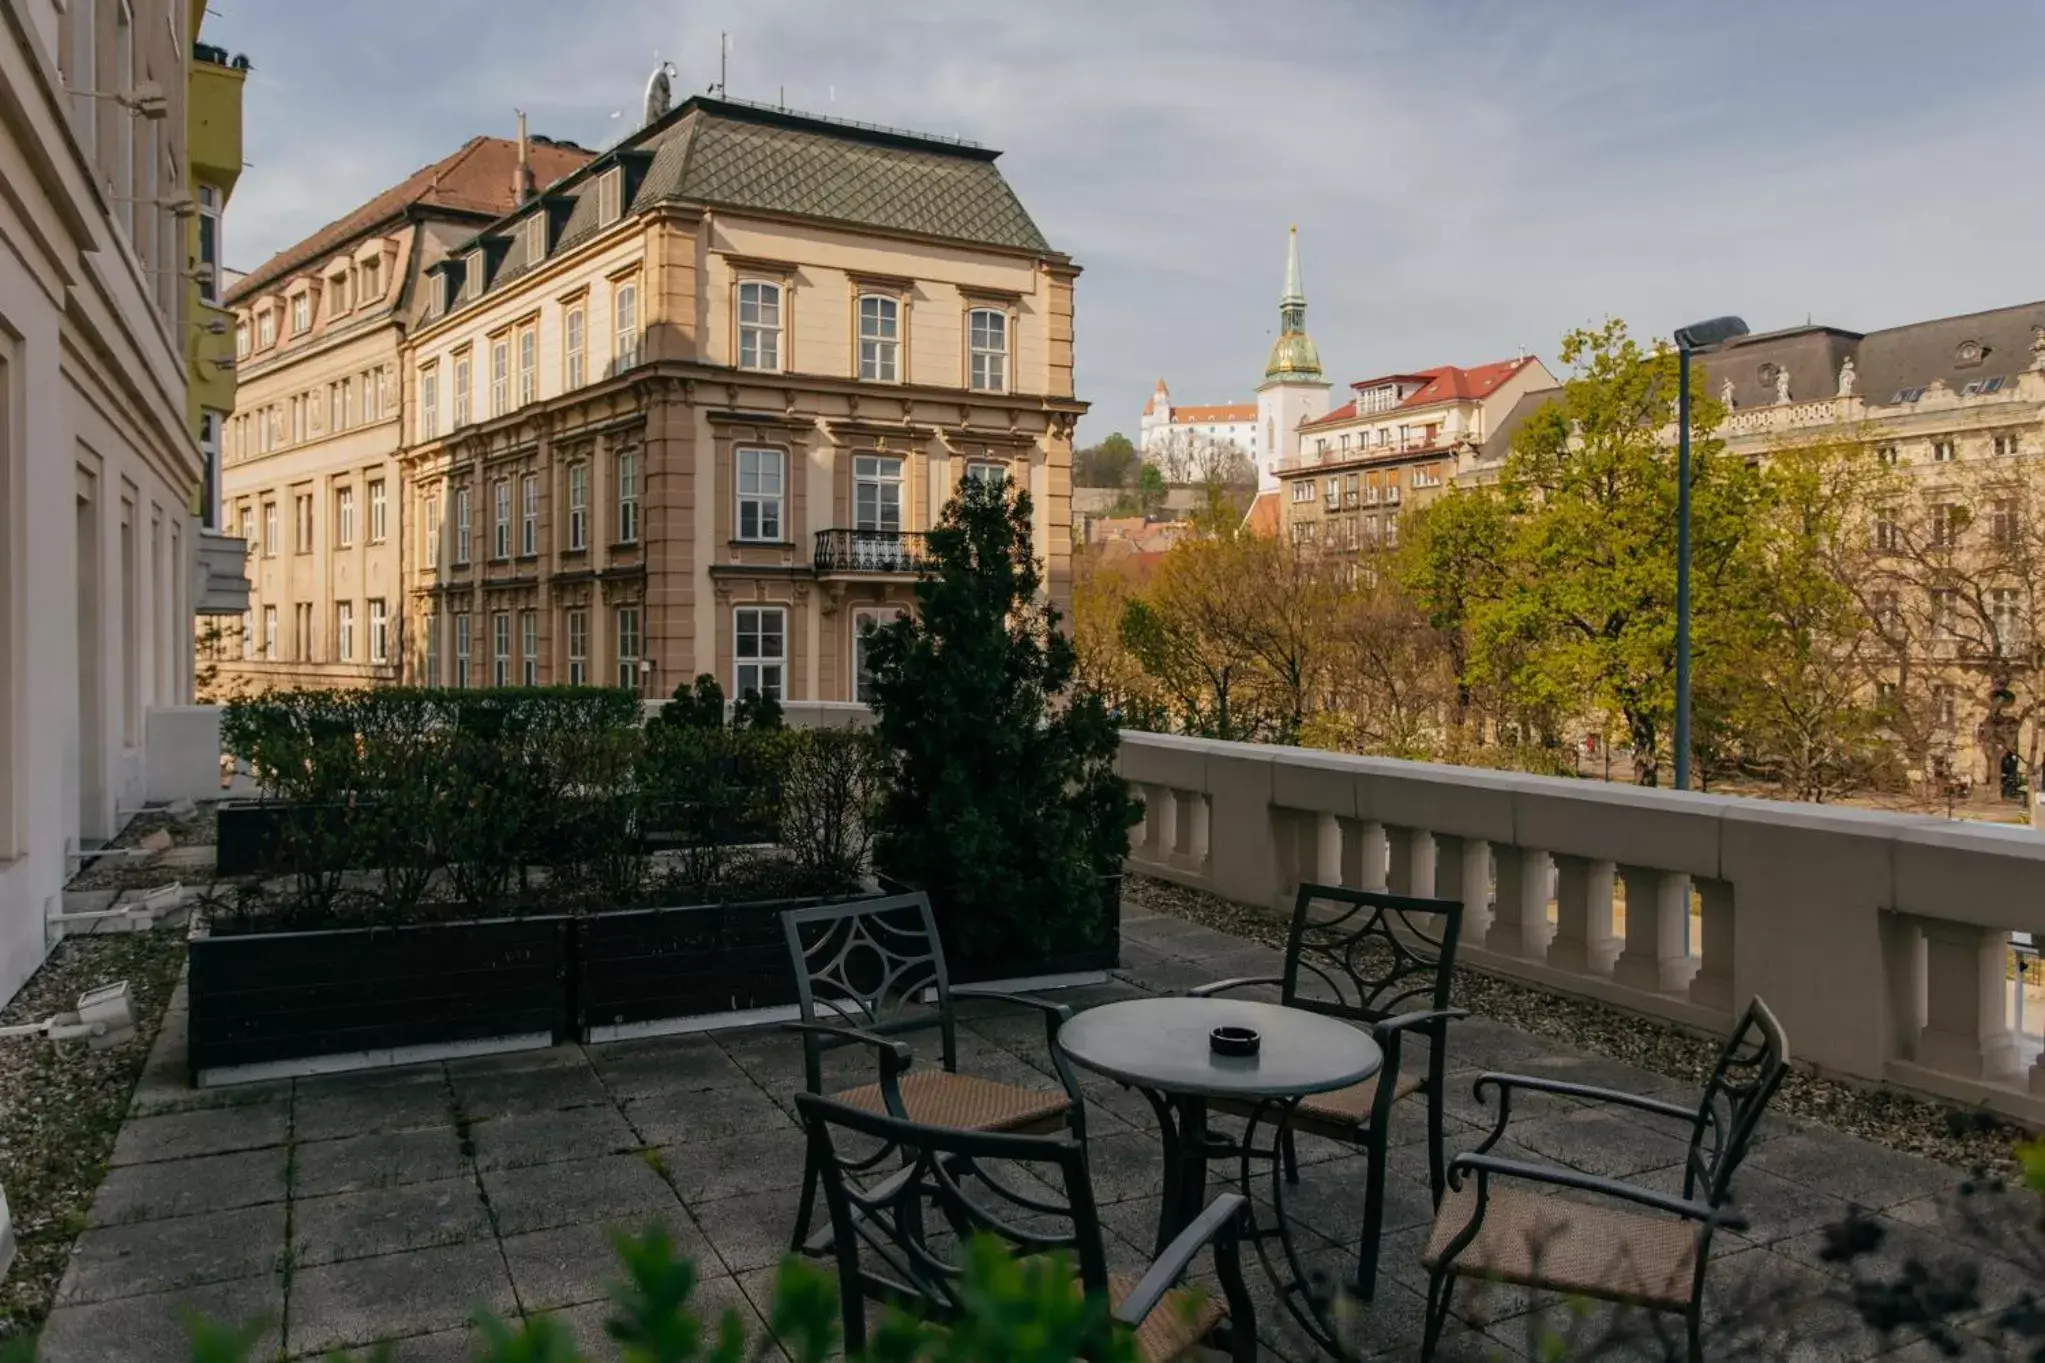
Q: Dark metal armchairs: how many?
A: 4